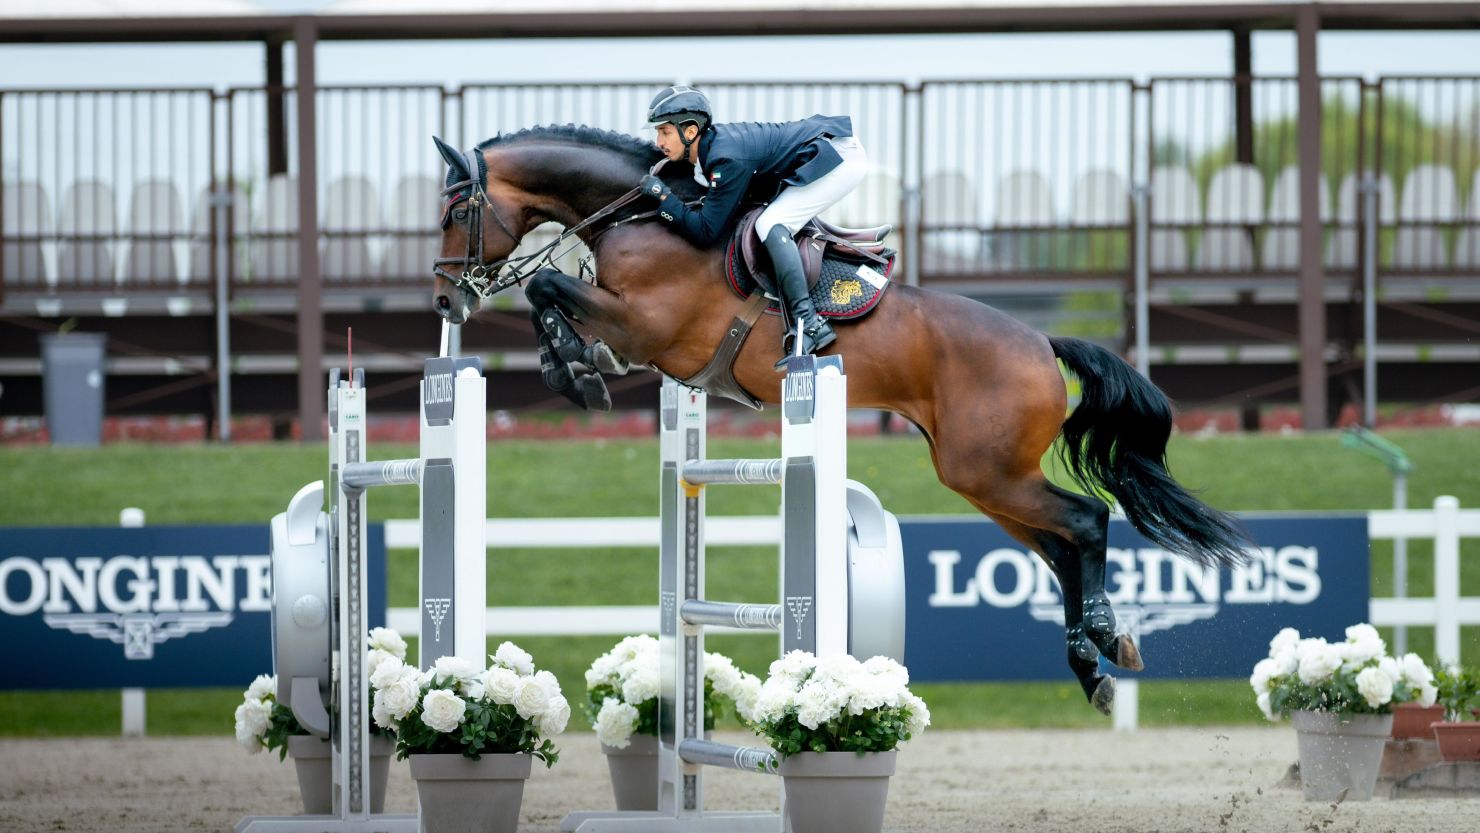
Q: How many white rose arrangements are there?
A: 5